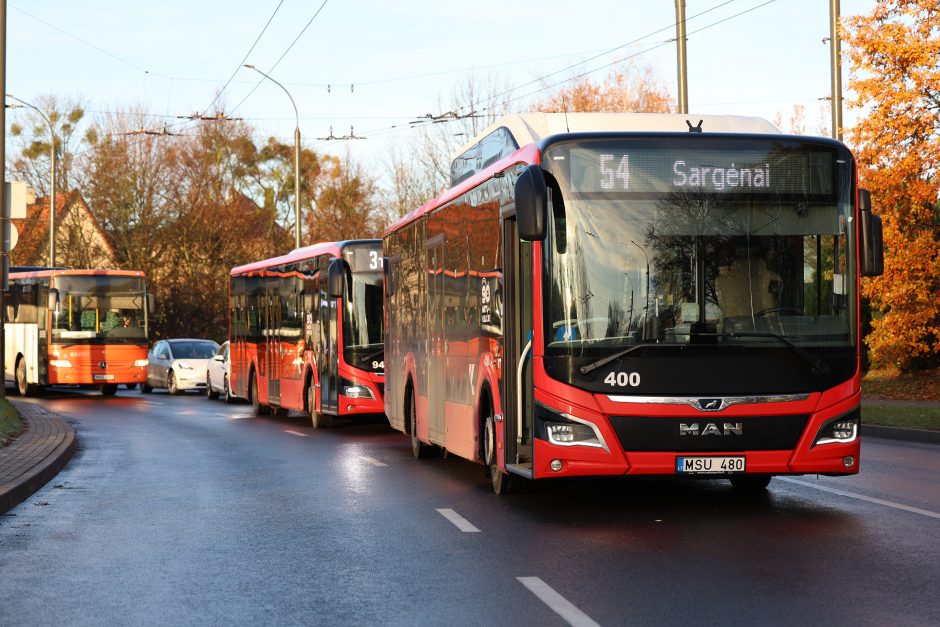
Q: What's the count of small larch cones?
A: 0